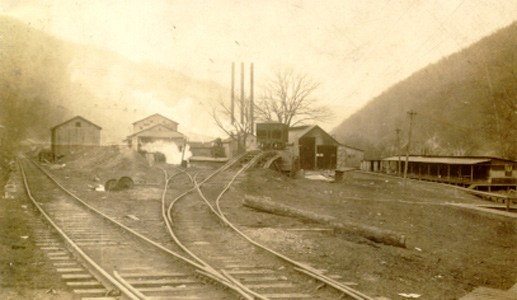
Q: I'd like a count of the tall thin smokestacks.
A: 3